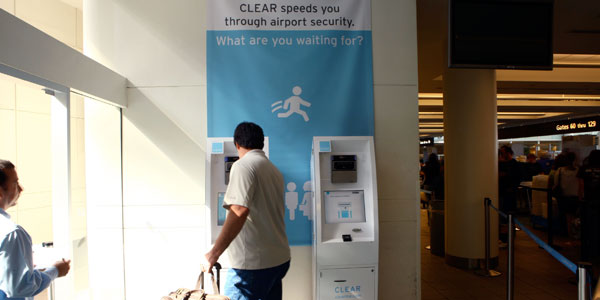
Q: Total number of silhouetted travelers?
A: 3